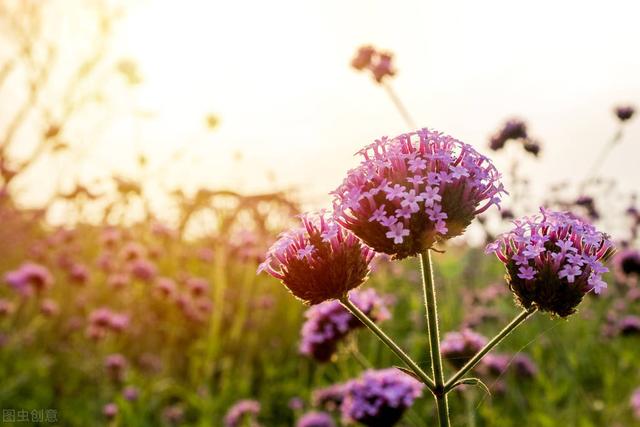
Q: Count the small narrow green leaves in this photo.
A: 2